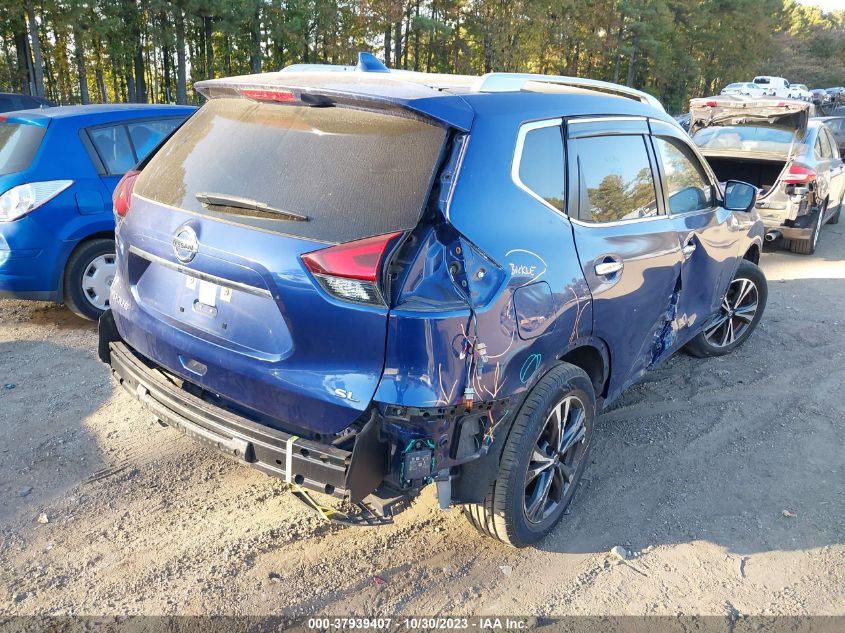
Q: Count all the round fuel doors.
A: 0